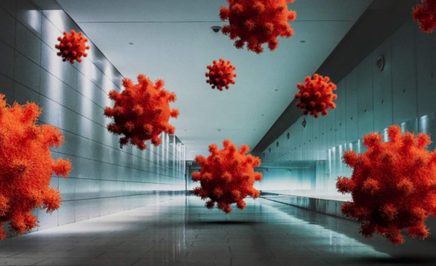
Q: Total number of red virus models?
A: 9